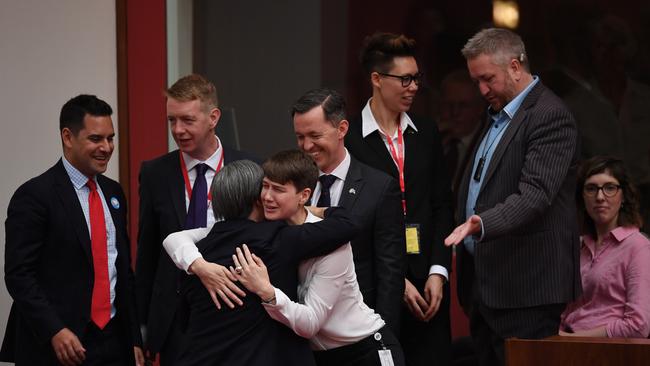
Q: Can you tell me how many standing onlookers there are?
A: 5